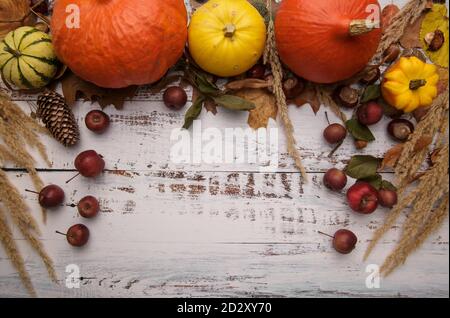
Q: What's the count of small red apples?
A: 12